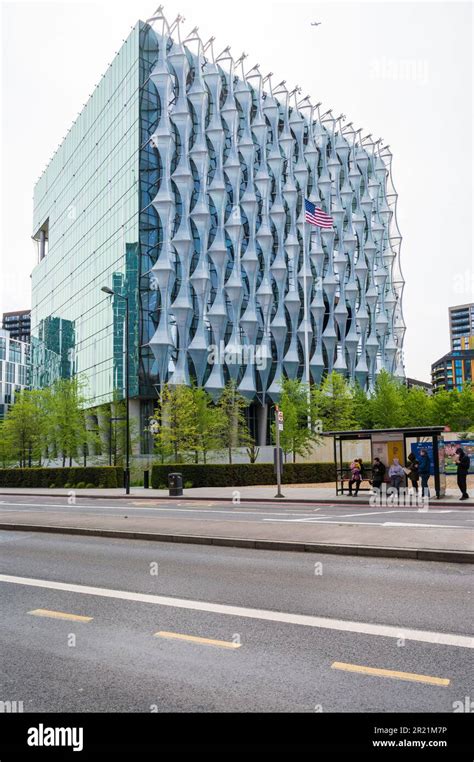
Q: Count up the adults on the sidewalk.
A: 6